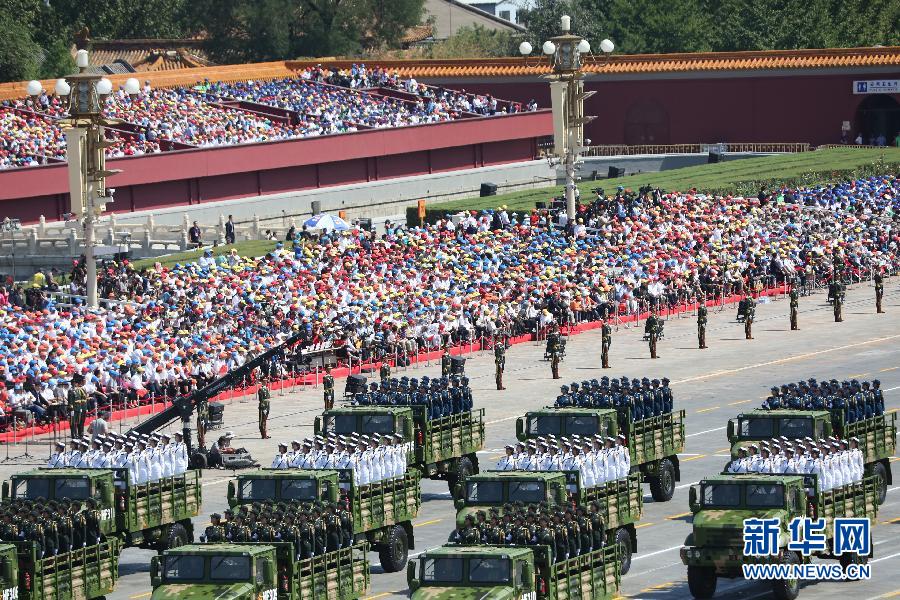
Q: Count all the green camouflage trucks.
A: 10